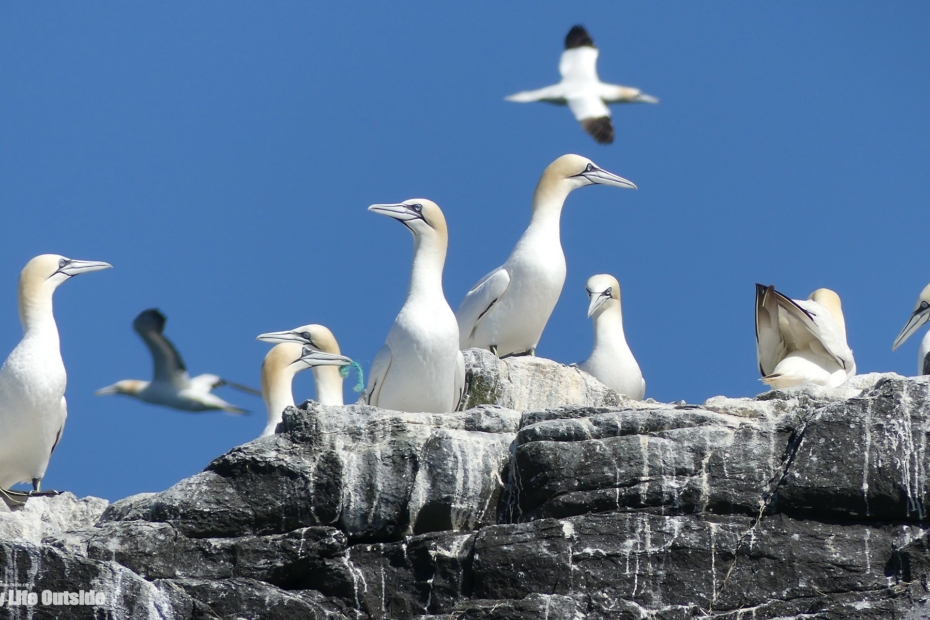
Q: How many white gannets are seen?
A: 10